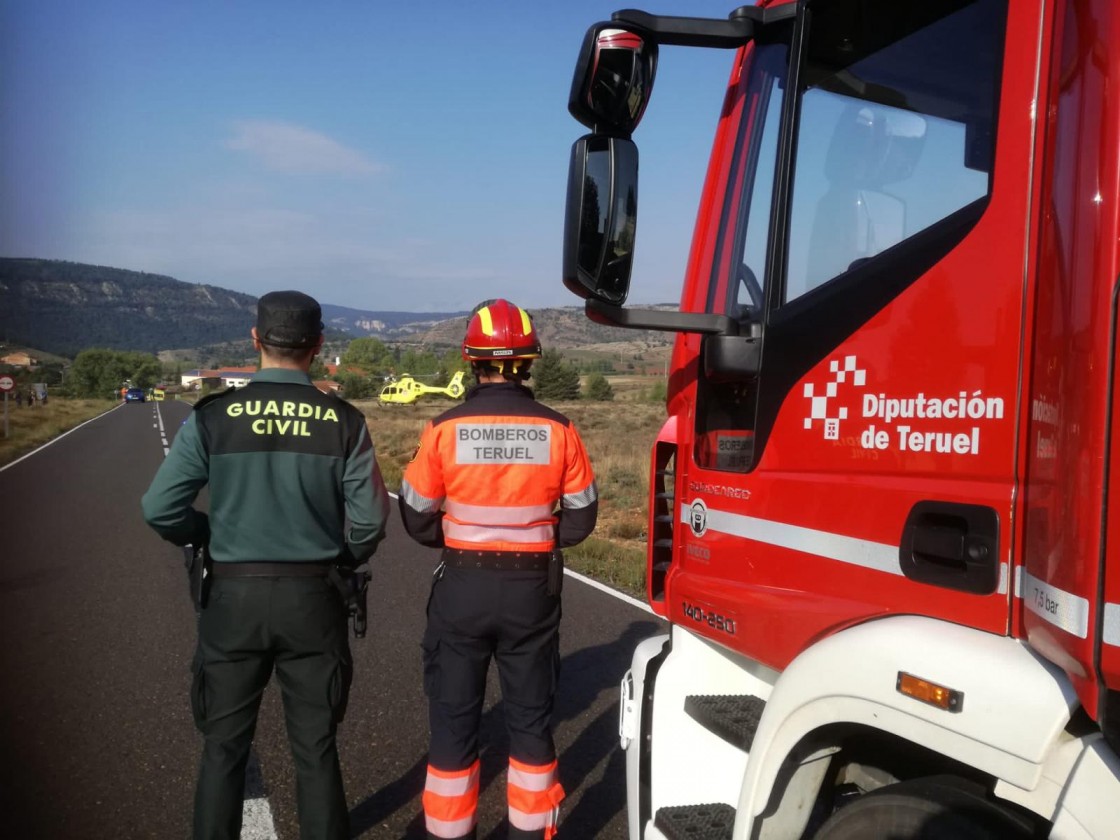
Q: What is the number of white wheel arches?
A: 1